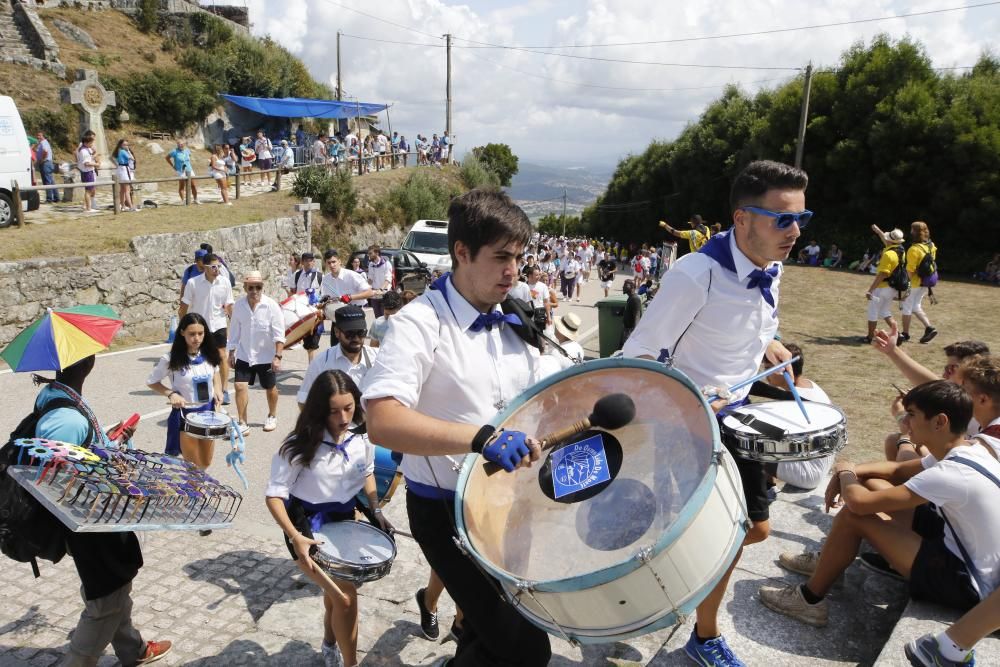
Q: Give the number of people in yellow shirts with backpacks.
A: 2